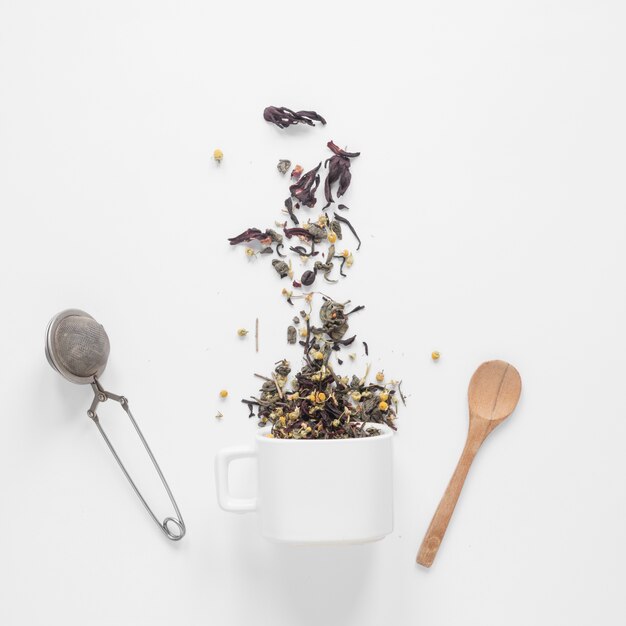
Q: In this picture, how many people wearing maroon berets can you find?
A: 0